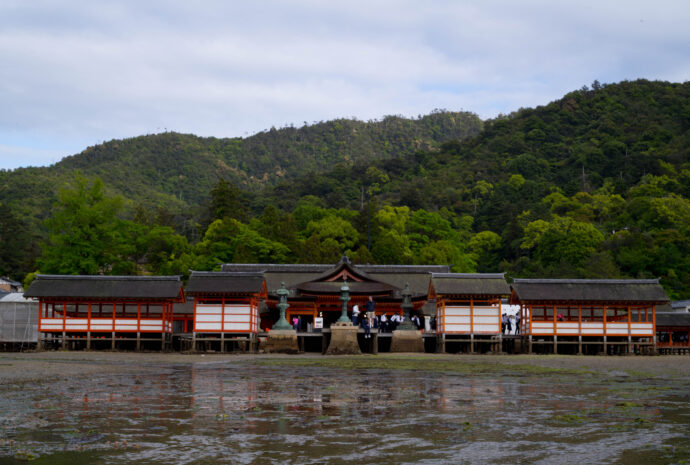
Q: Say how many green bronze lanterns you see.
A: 3